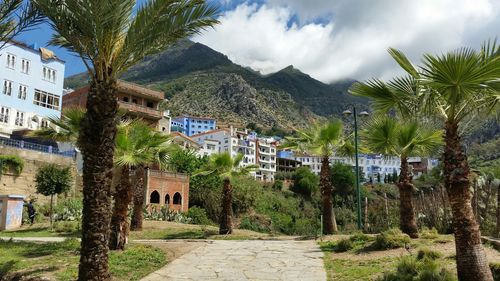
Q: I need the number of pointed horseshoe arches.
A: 3